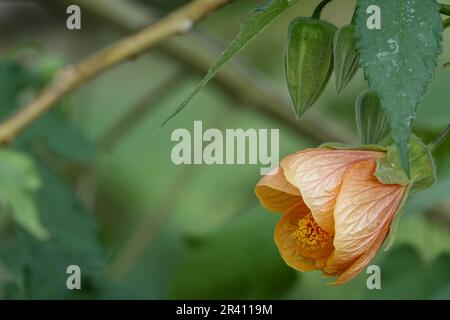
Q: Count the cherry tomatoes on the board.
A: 0